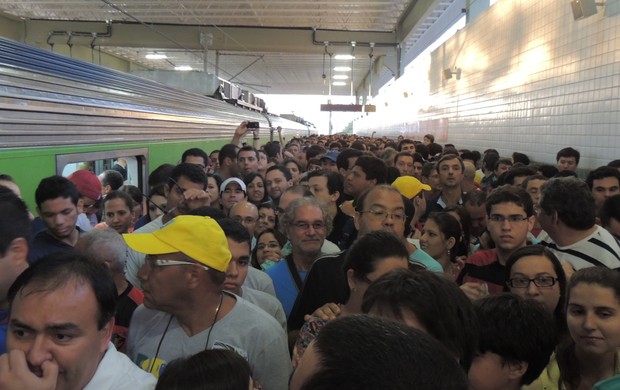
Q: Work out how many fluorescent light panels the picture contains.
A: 6